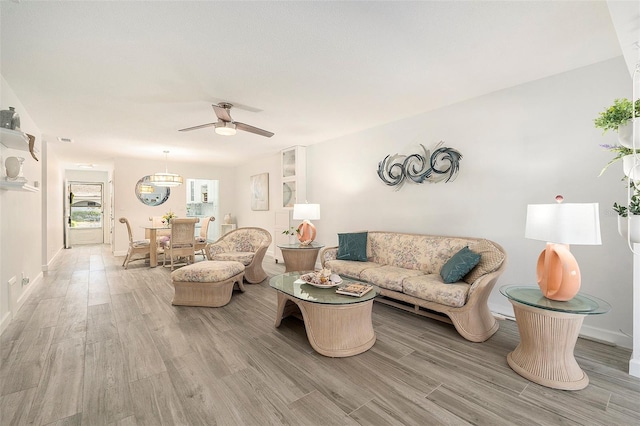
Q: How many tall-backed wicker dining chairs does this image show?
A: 4